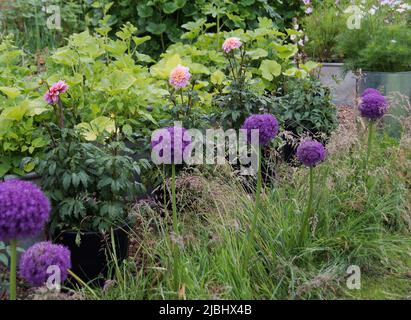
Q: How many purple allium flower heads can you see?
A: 6